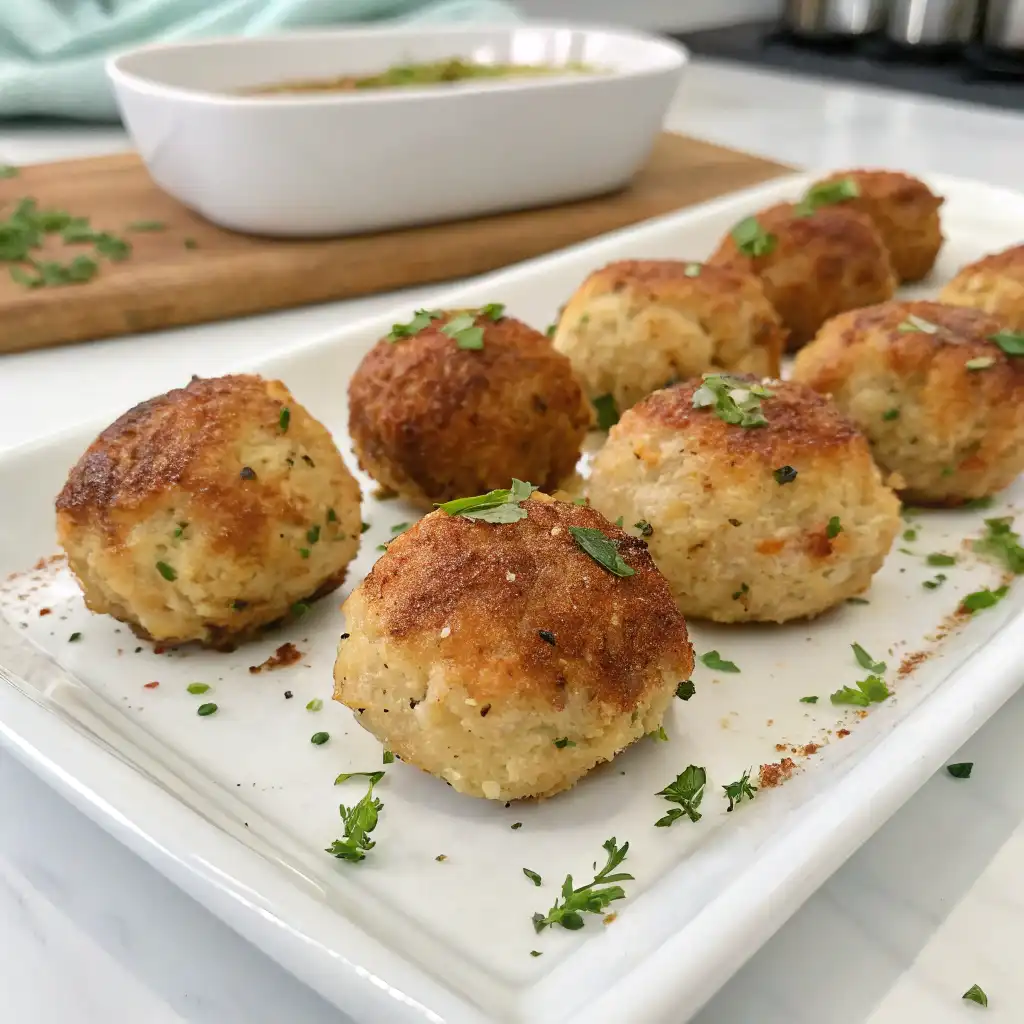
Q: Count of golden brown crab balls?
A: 9